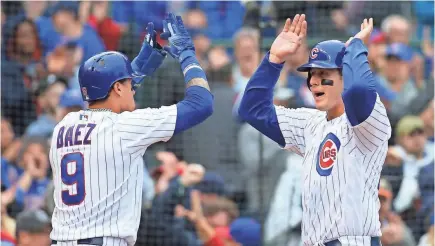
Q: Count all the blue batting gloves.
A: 2